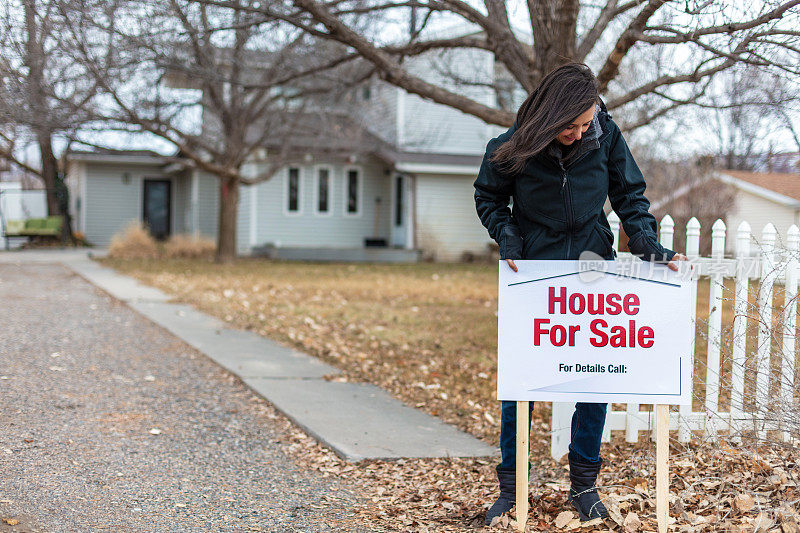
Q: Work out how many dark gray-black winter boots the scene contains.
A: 2